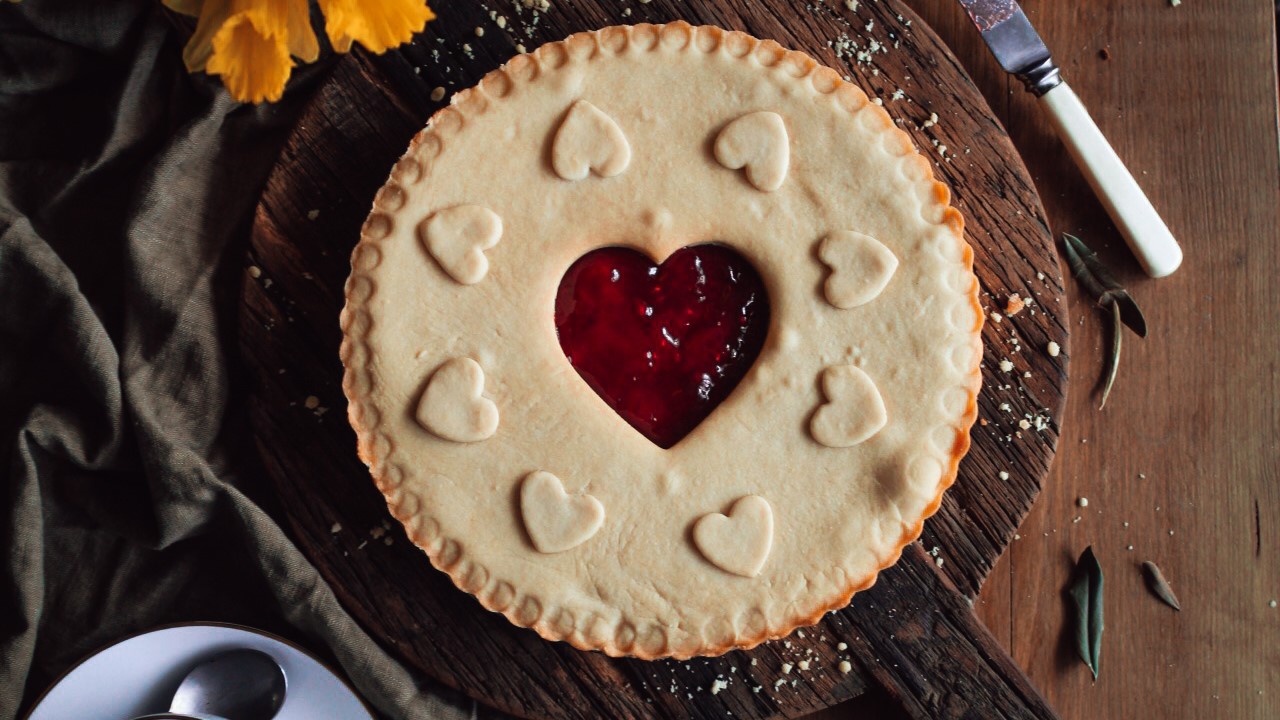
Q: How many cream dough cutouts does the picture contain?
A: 8